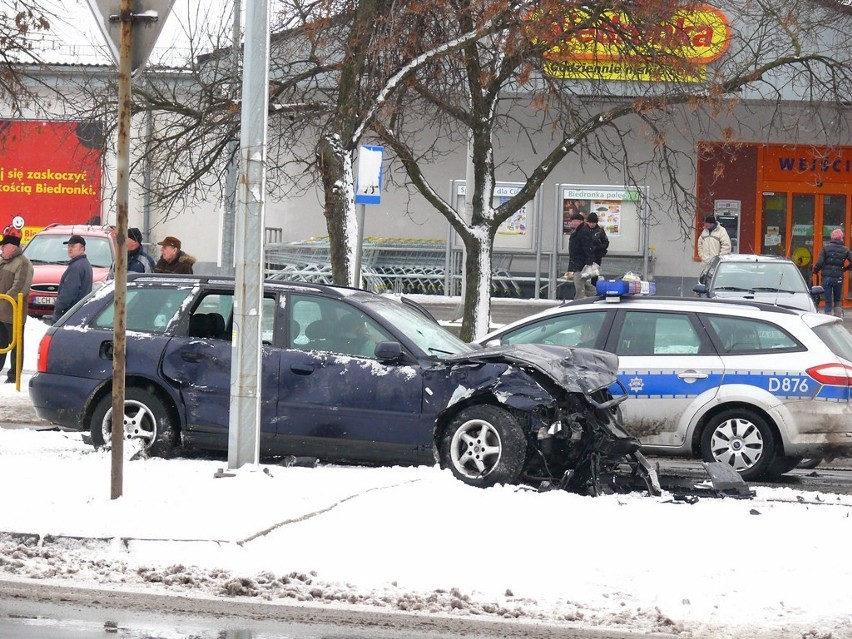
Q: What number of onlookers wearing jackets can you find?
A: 8